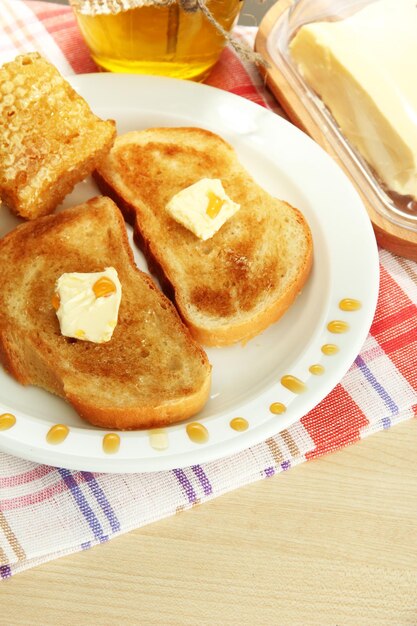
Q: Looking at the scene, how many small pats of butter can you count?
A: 2